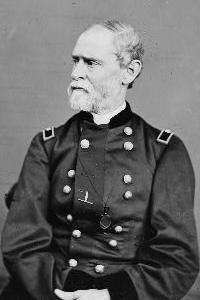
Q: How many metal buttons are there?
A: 13